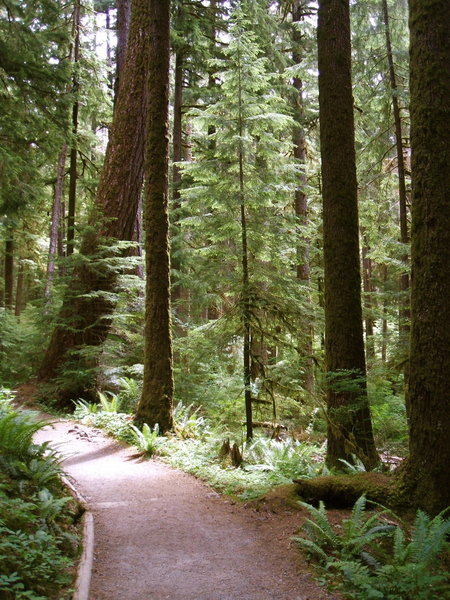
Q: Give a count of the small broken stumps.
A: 2